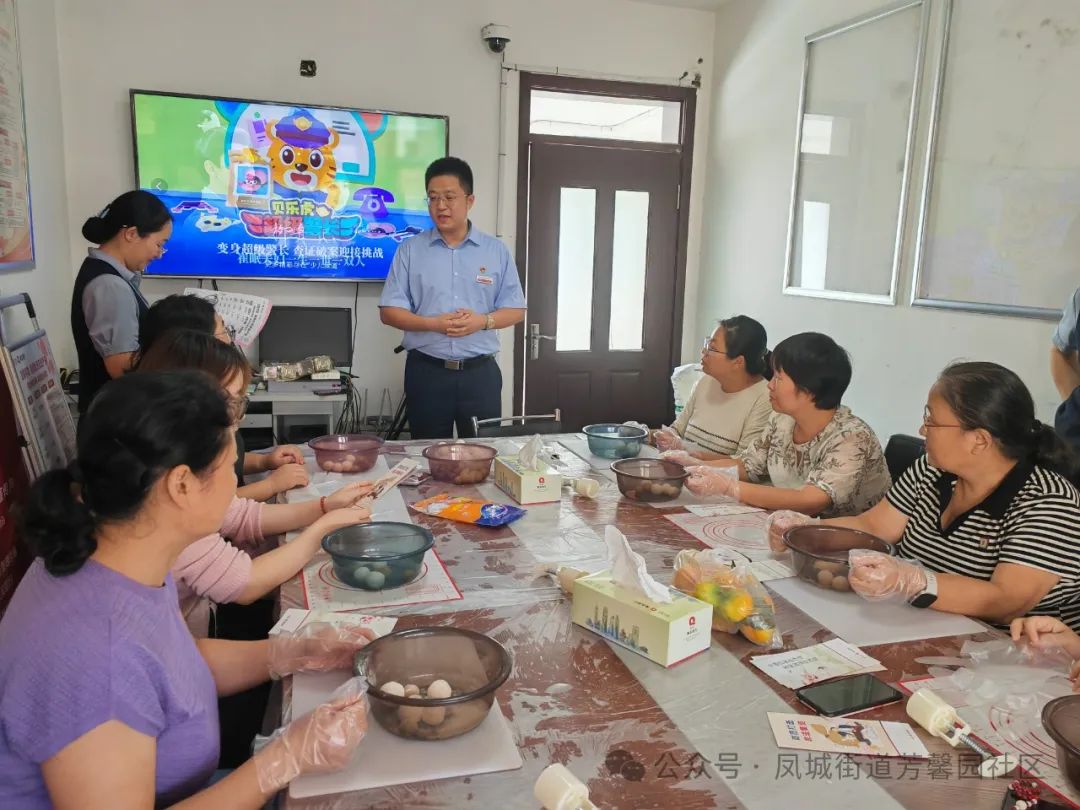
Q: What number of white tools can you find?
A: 4